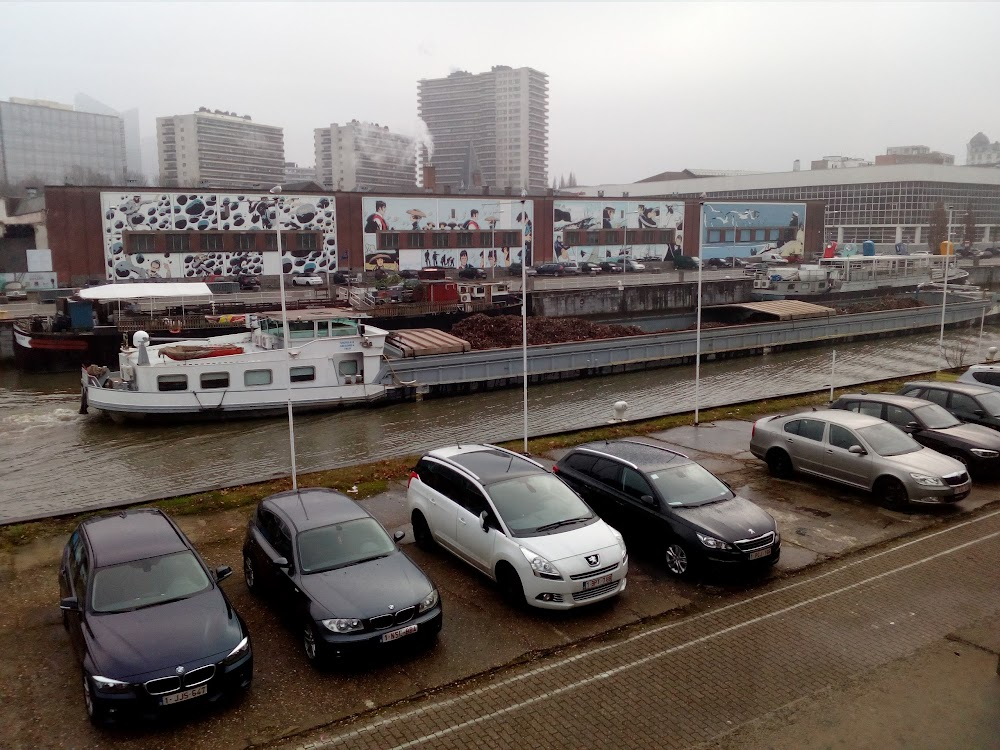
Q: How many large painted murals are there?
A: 4